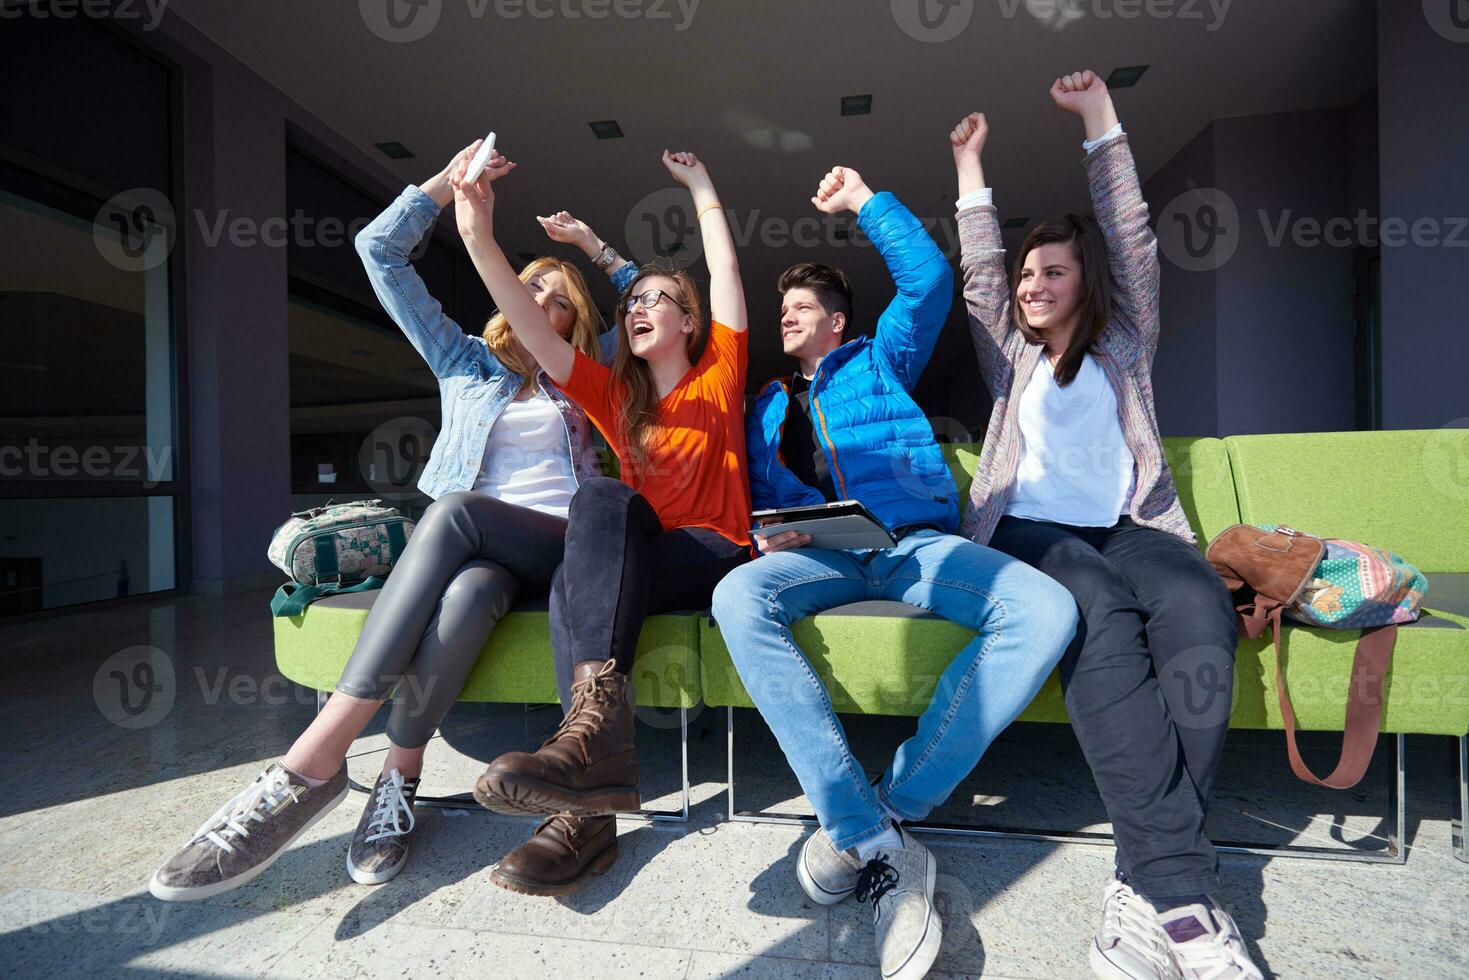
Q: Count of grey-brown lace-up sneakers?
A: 2